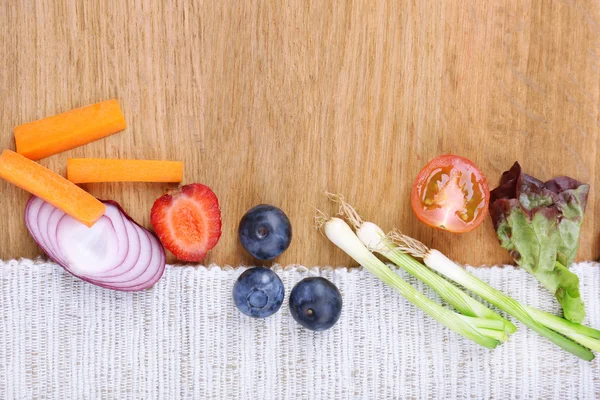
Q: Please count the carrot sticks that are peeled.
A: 3